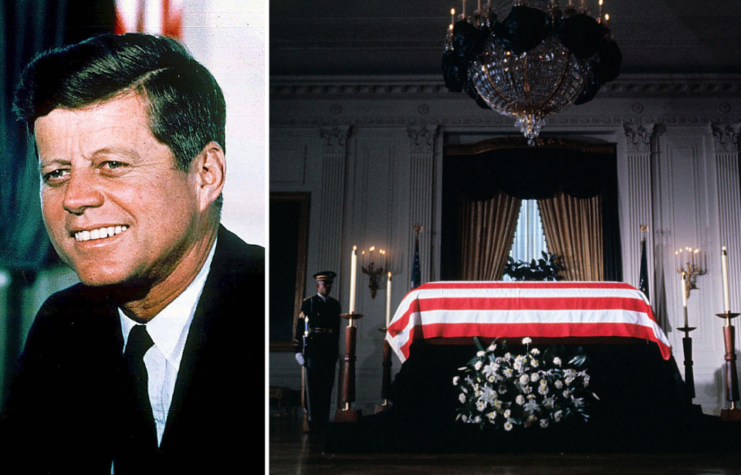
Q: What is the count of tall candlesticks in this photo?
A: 4